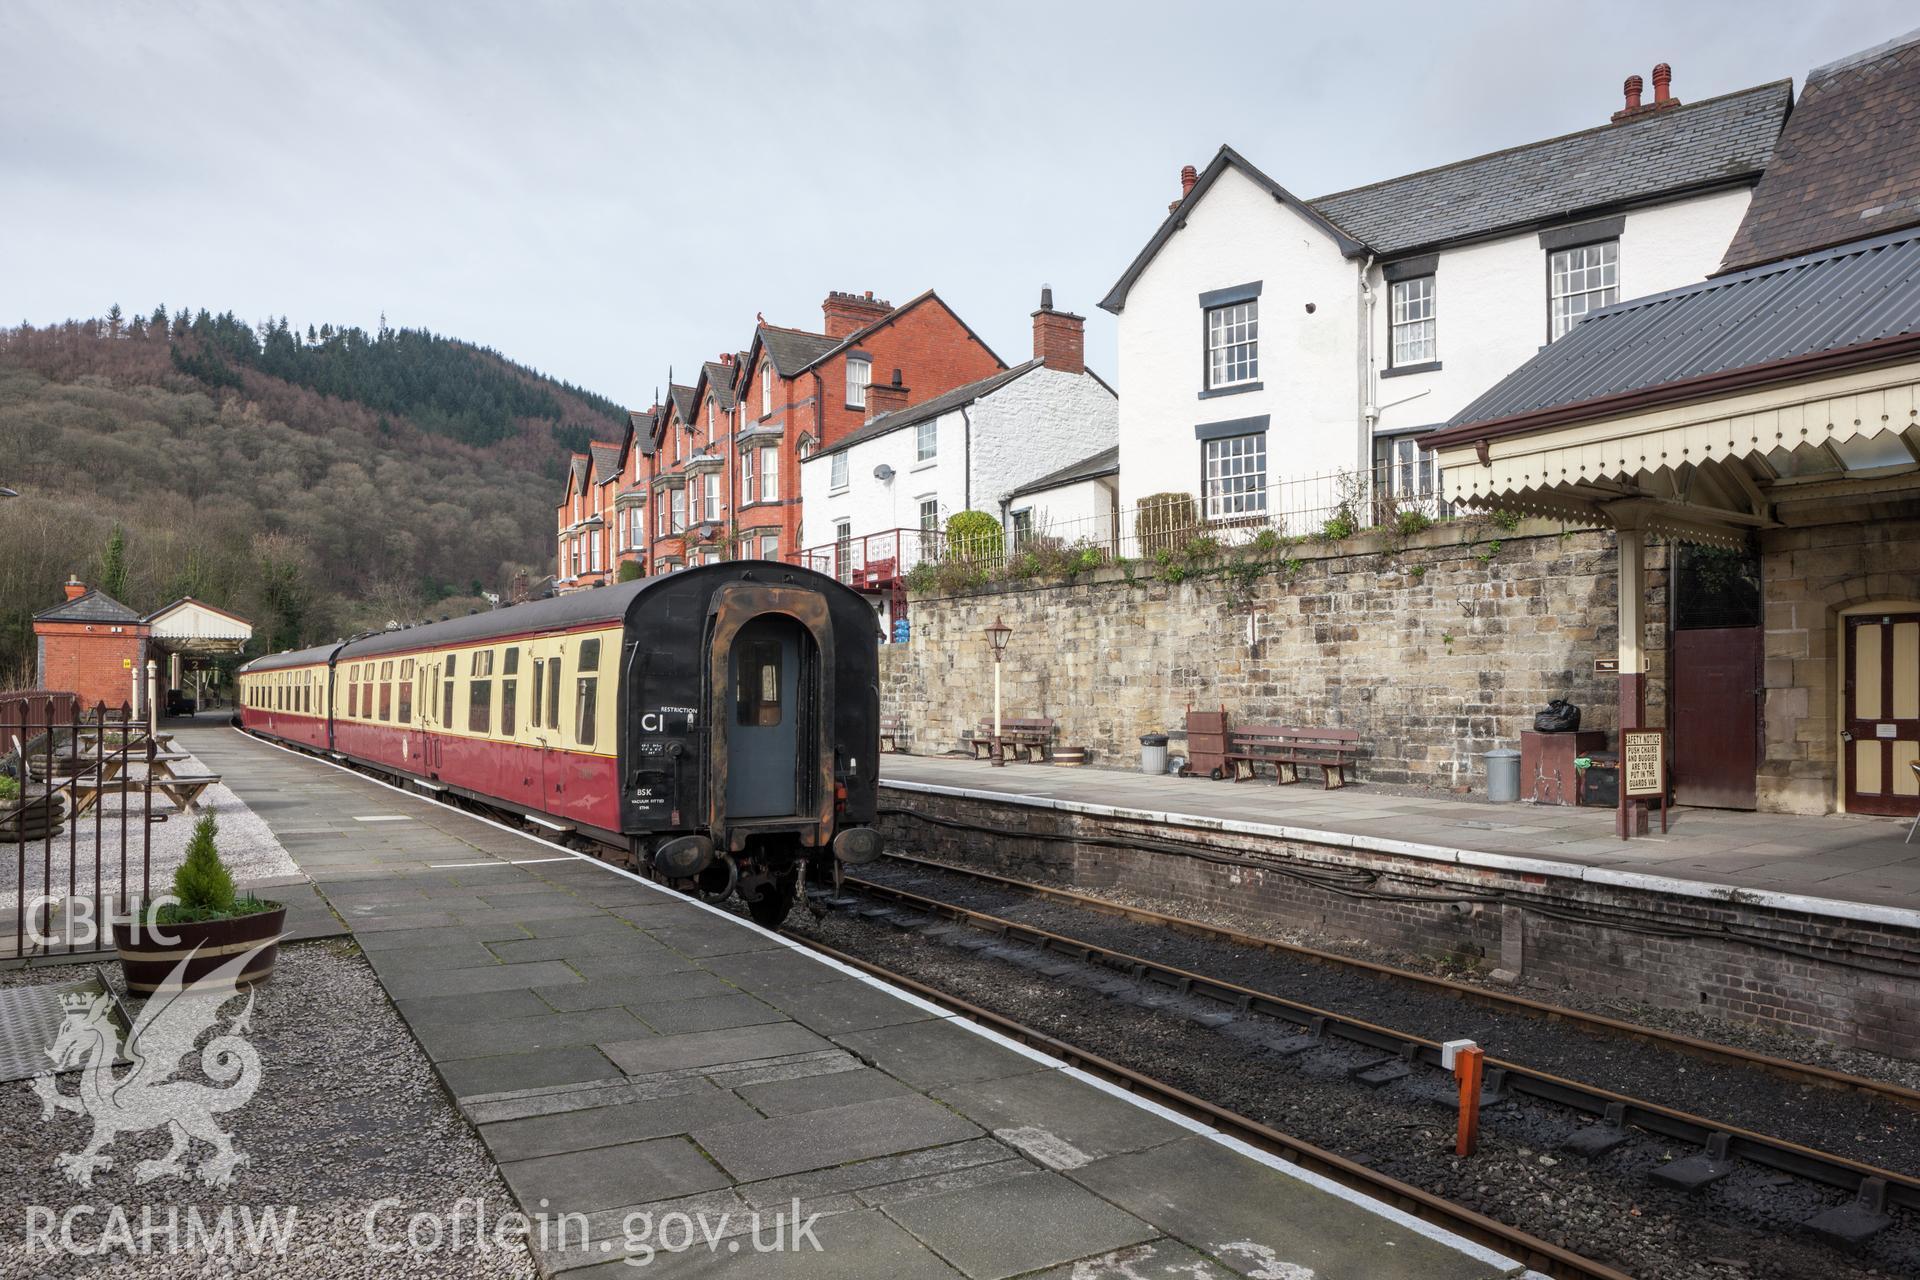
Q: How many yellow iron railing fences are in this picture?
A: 1